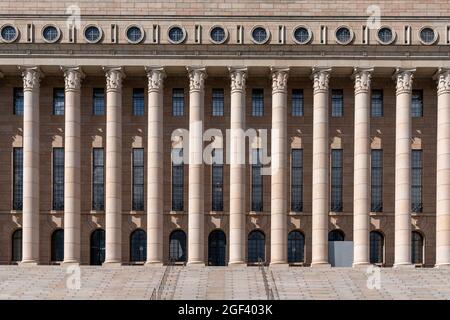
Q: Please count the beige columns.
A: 11